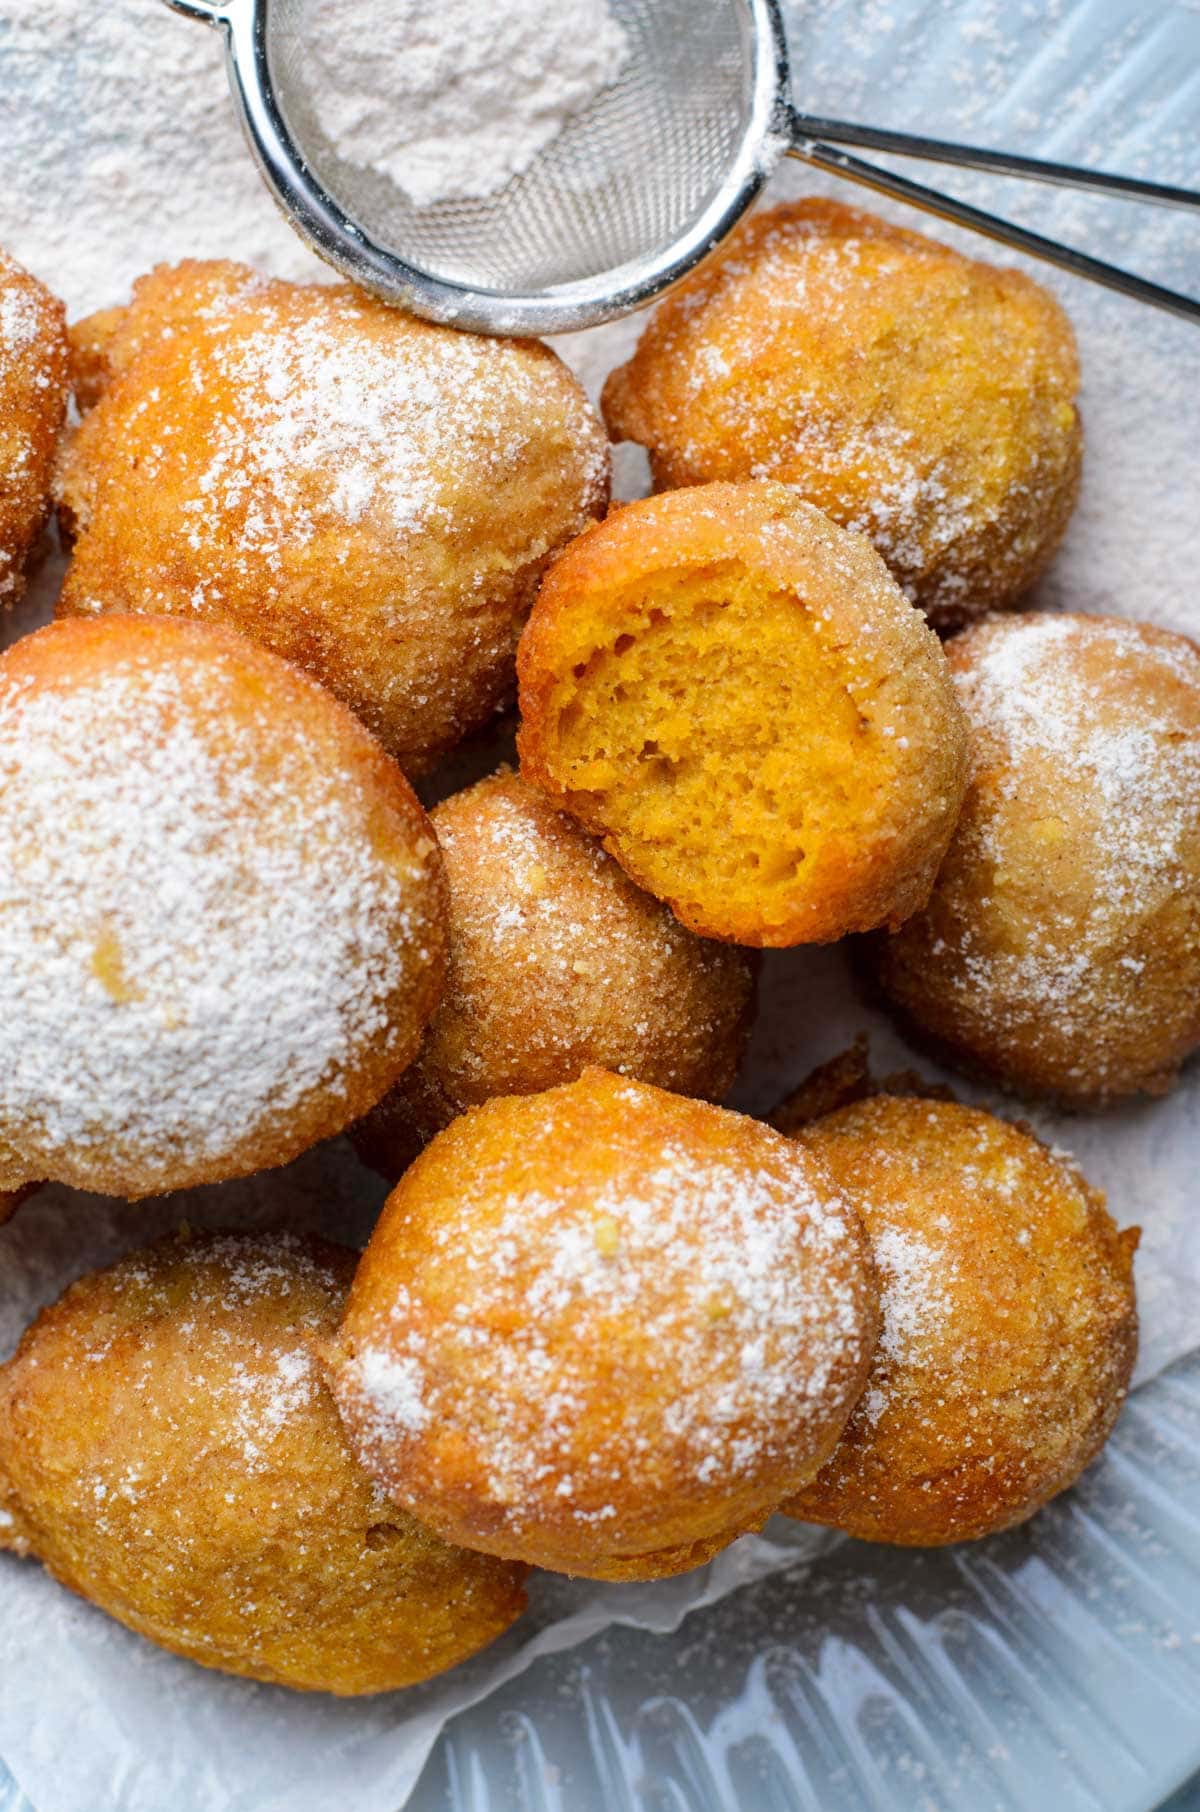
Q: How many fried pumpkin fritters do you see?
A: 10